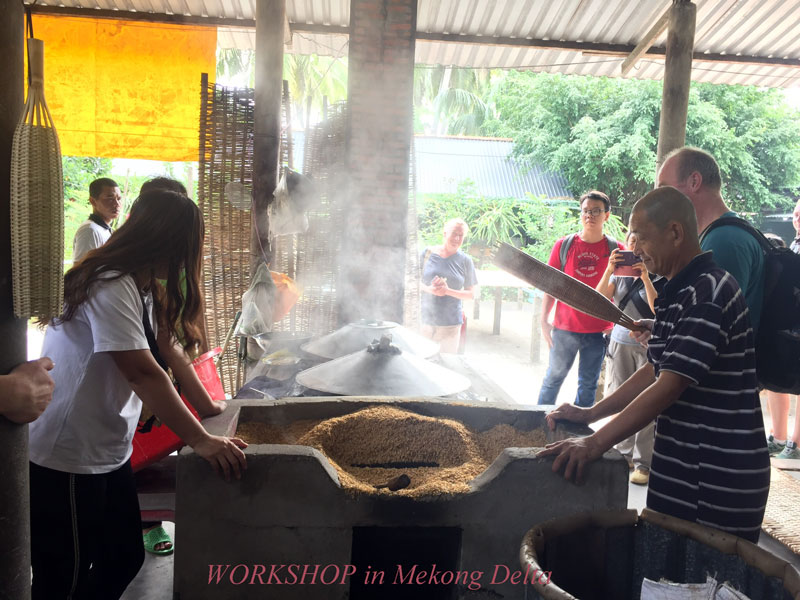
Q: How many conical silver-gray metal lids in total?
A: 2